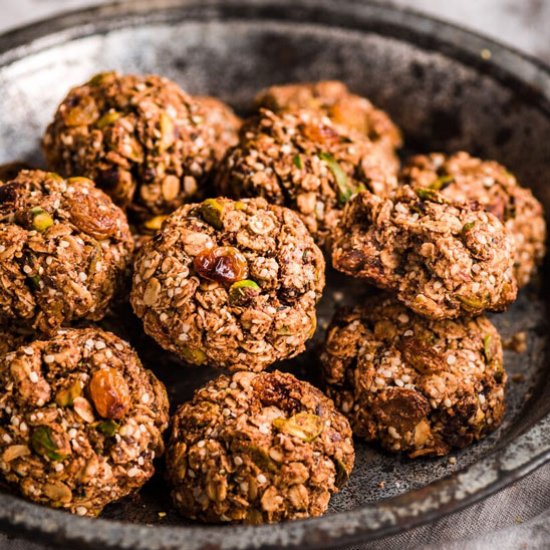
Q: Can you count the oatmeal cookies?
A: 11